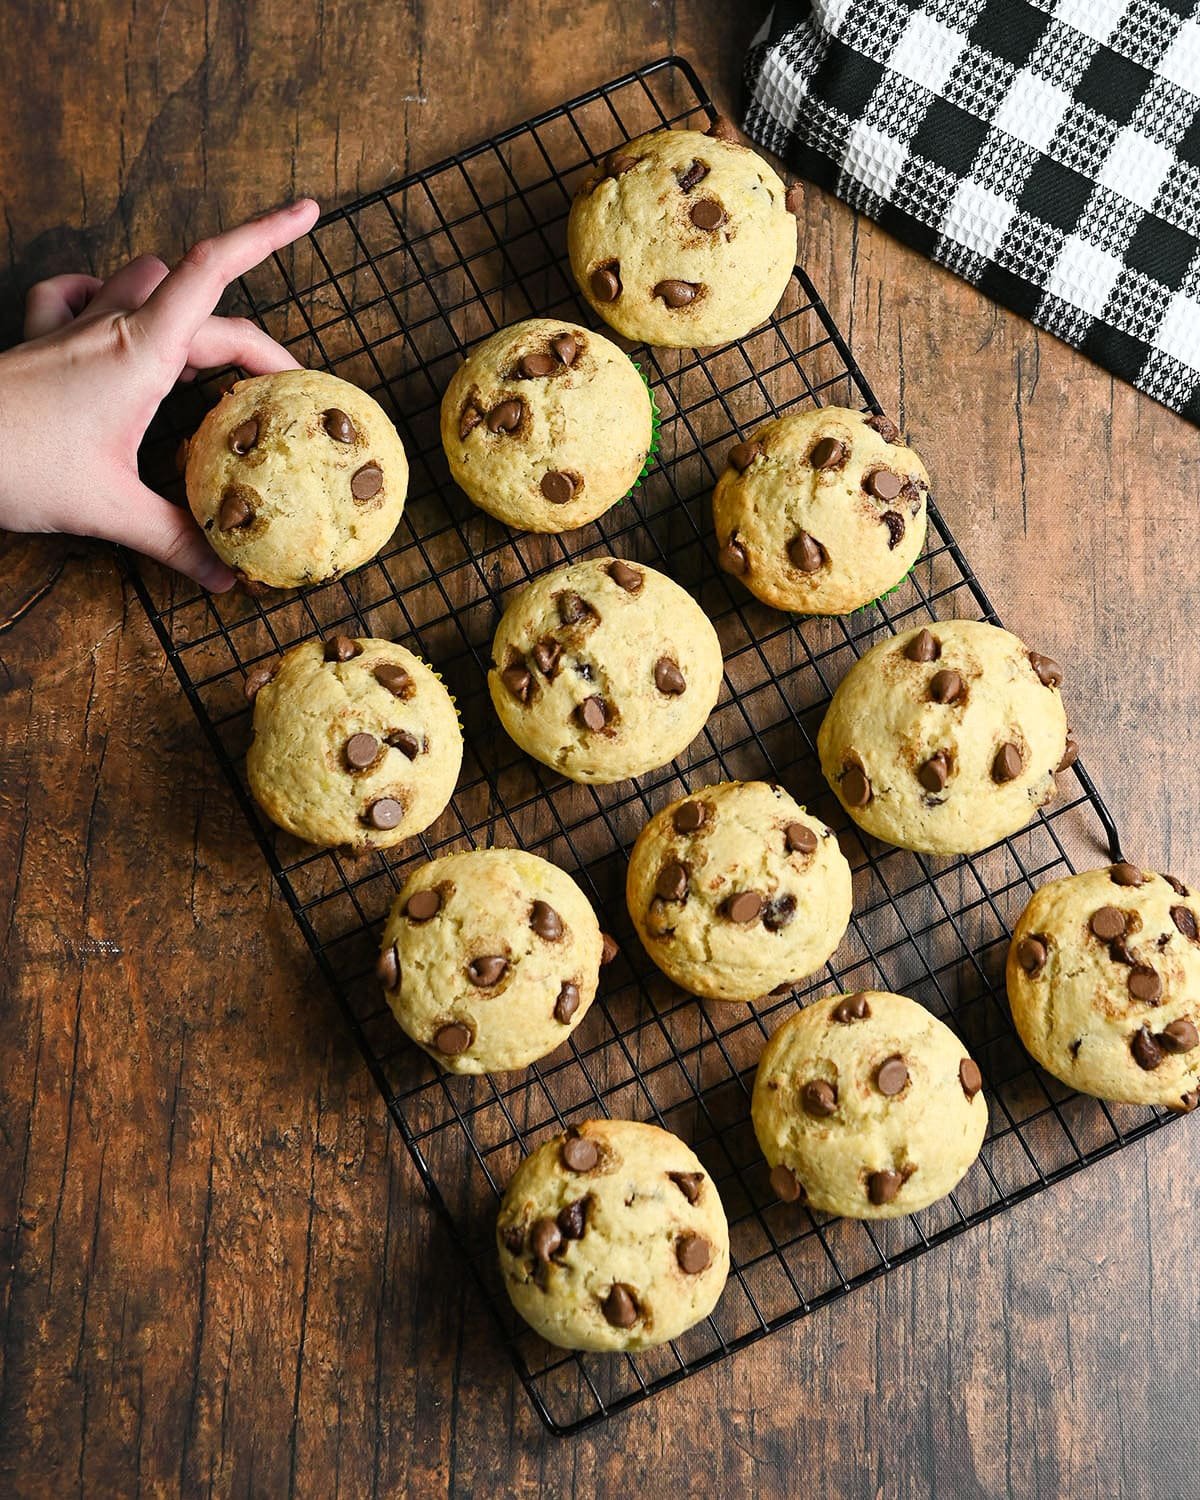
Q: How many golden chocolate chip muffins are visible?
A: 12